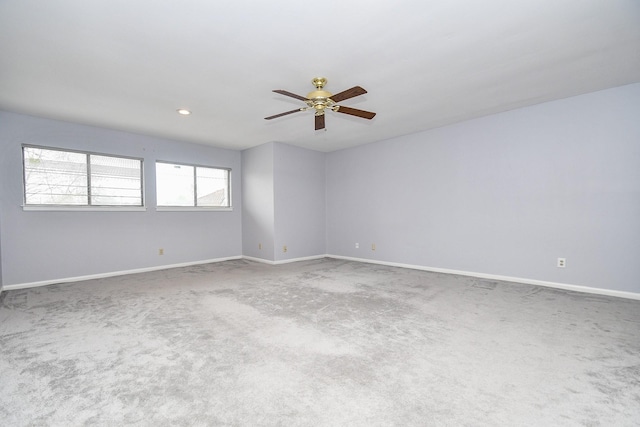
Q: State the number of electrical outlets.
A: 6